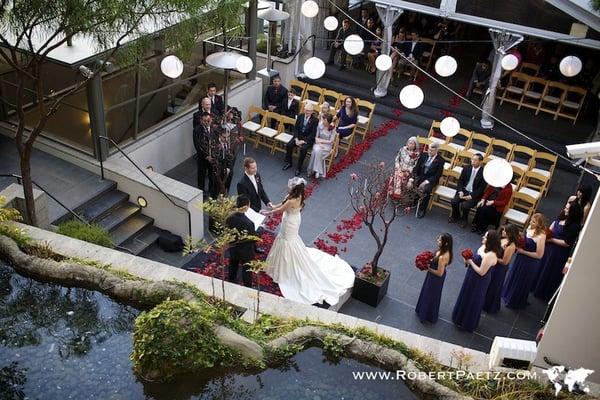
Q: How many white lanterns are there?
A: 13